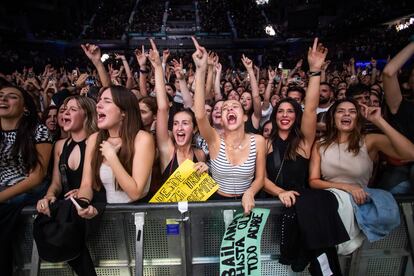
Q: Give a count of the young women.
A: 7